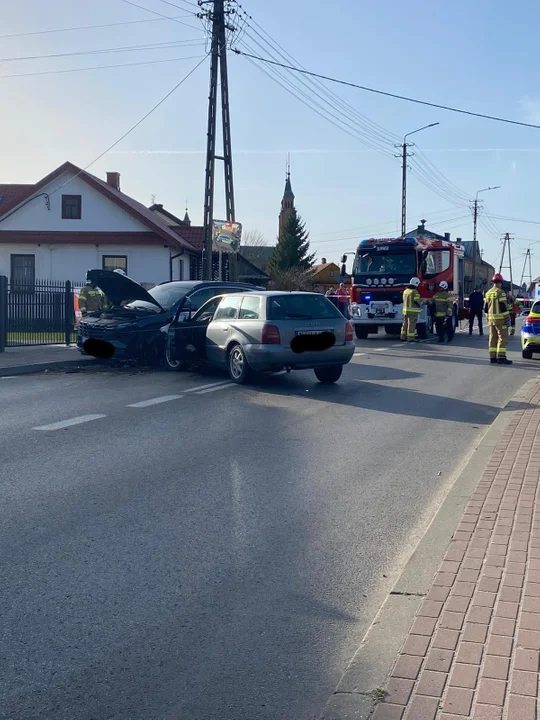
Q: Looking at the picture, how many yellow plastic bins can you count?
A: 0